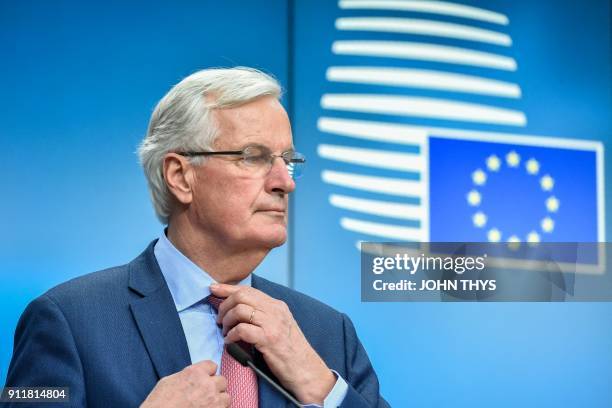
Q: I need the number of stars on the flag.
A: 12